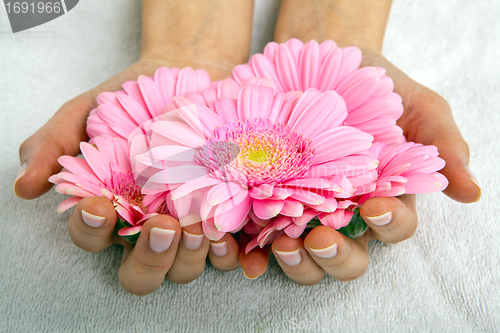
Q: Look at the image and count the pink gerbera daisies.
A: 5